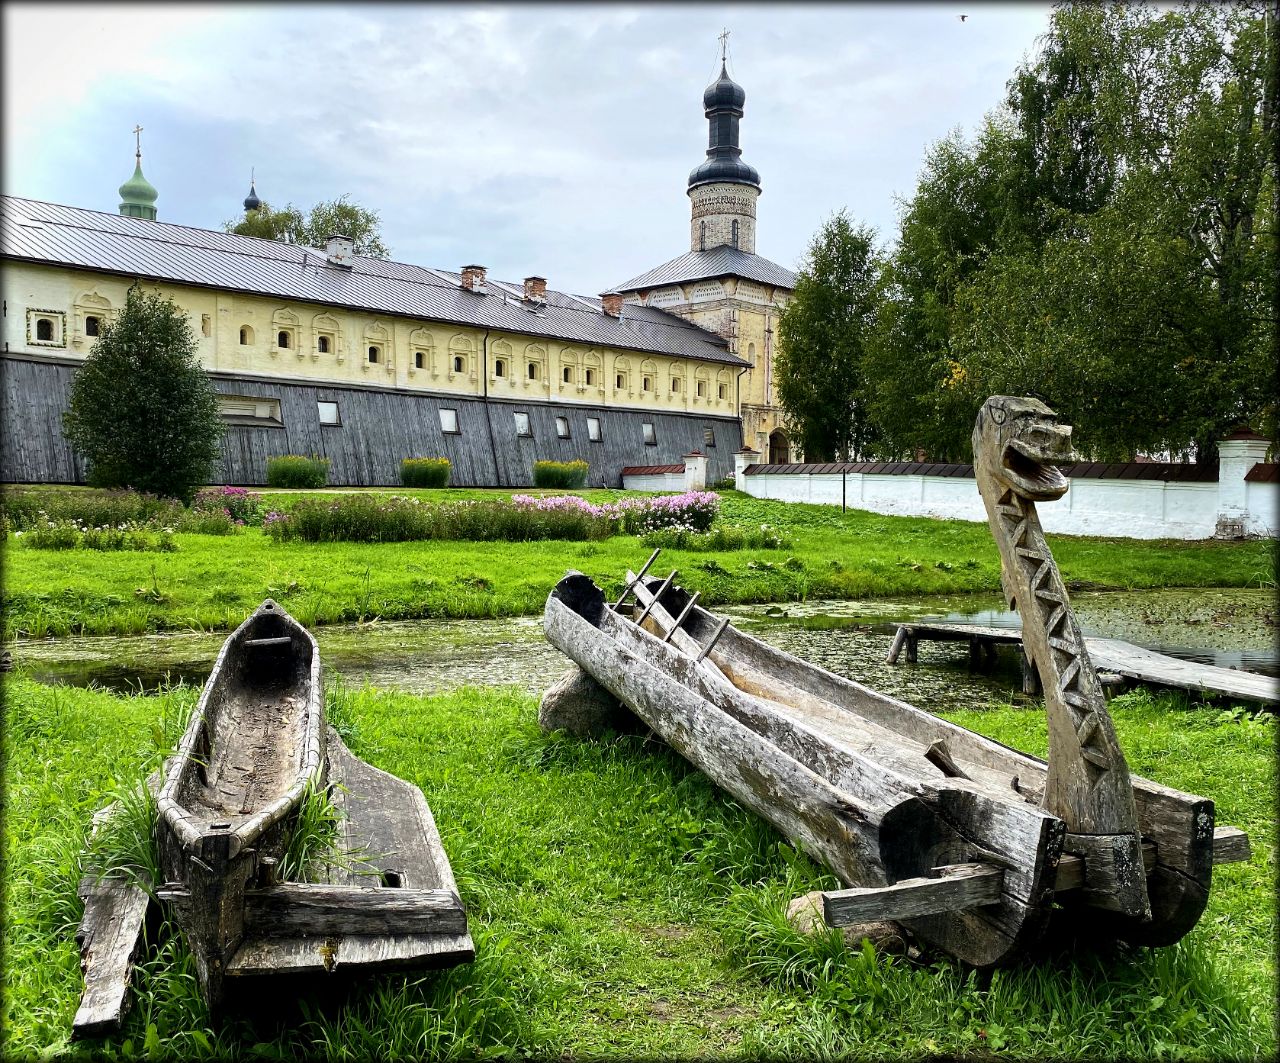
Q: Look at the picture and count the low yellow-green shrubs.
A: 3